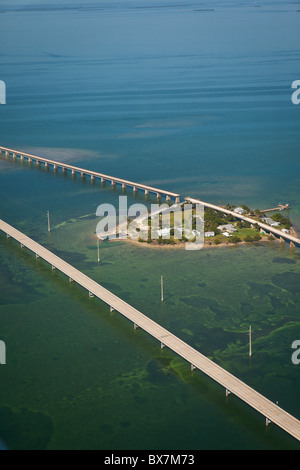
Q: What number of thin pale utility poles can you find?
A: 4